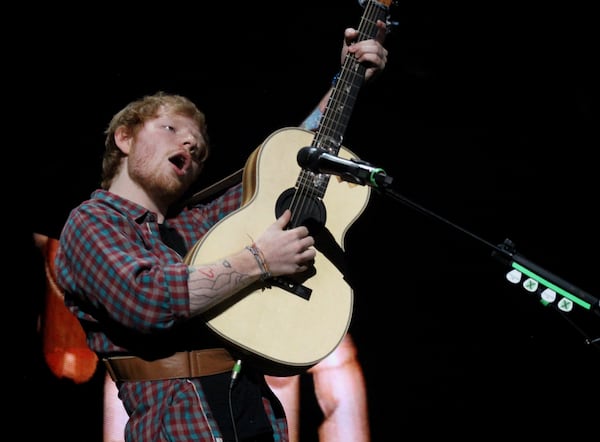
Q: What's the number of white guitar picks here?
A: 4